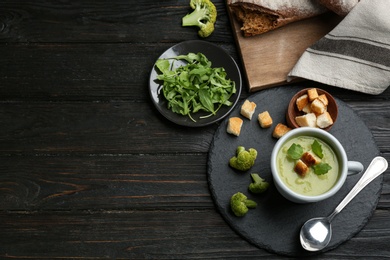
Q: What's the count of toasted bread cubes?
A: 13